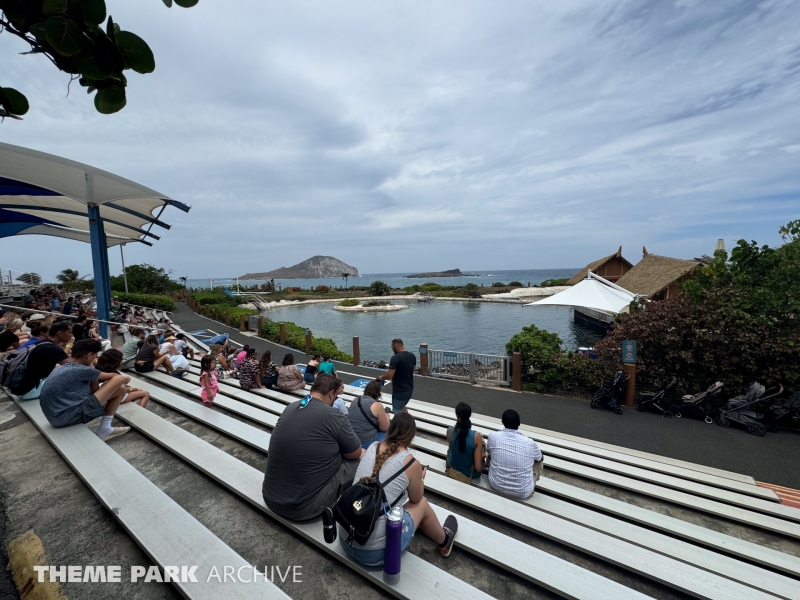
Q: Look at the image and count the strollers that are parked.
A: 5